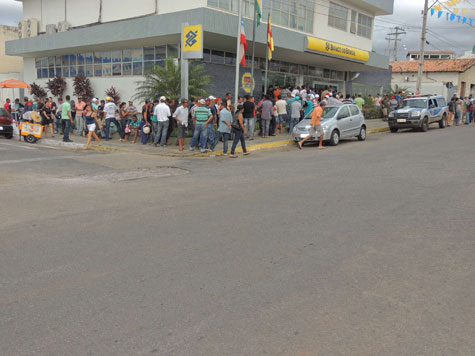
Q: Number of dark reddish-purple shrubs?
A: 4